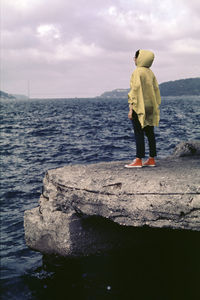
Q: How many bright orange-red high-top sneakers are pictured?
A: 2